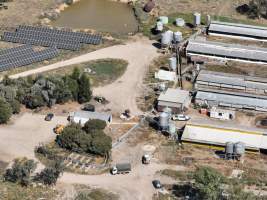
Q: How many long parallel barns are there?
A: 5